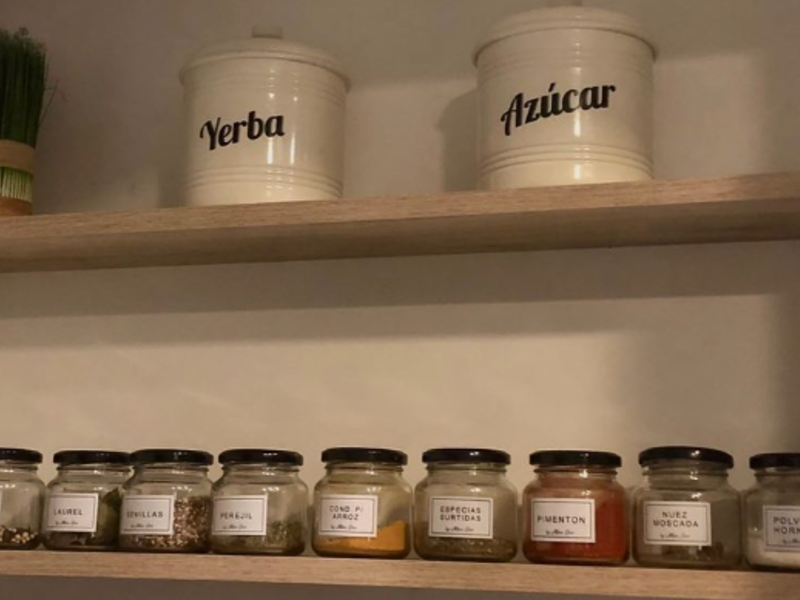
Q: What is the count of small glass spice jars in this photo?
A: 9